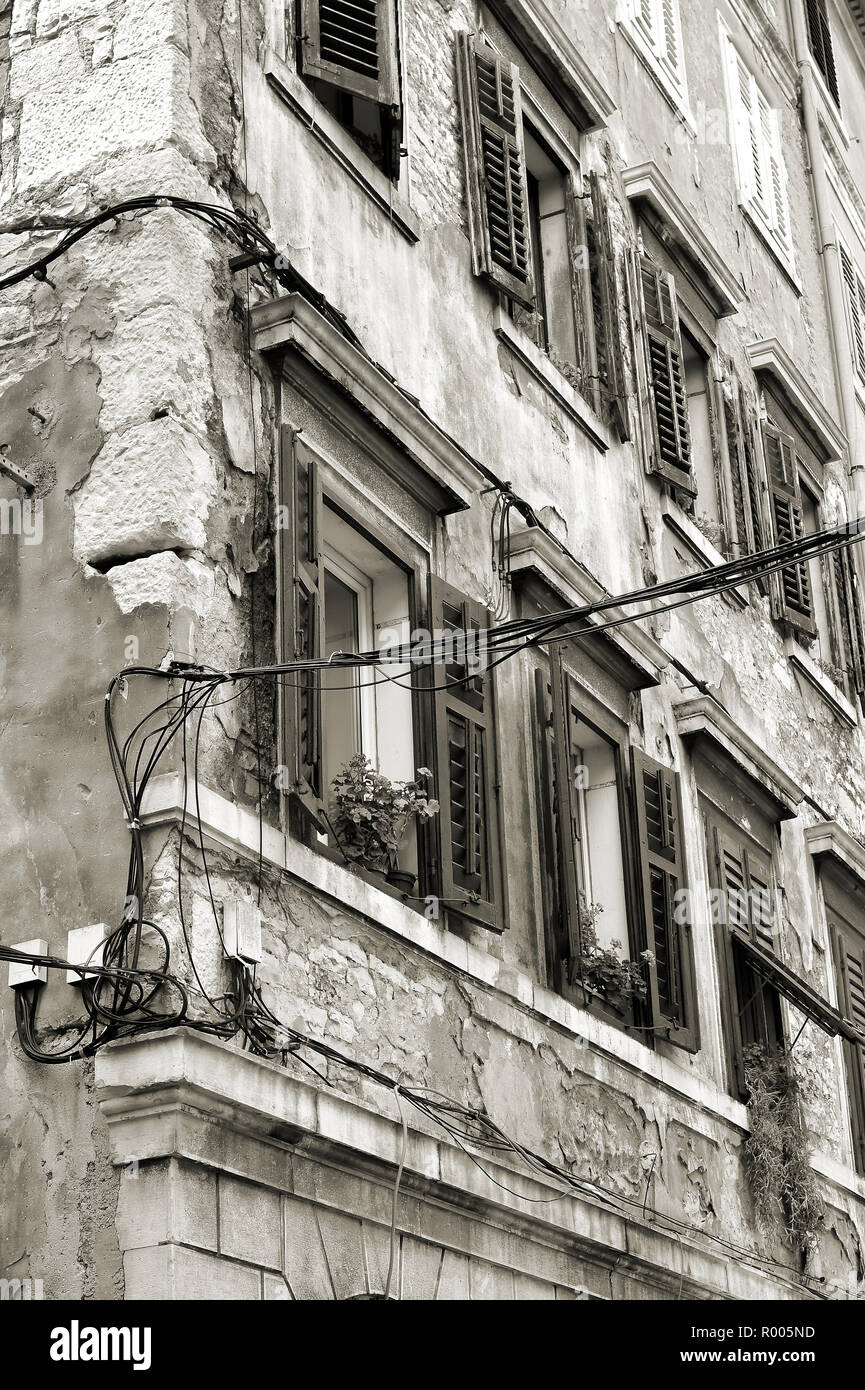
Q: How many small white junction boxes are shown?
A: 3